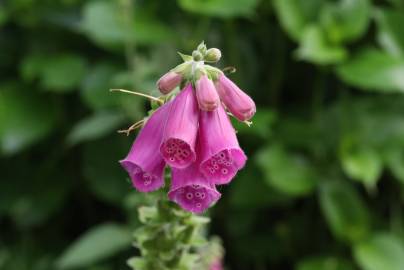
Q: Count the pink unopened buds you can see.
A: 3